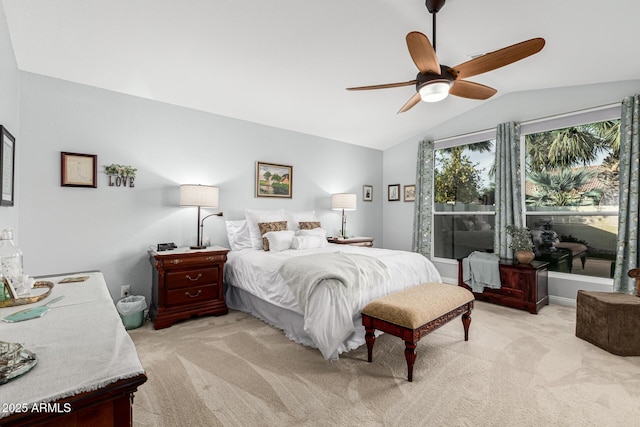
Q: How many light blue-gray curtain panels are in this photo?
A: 3